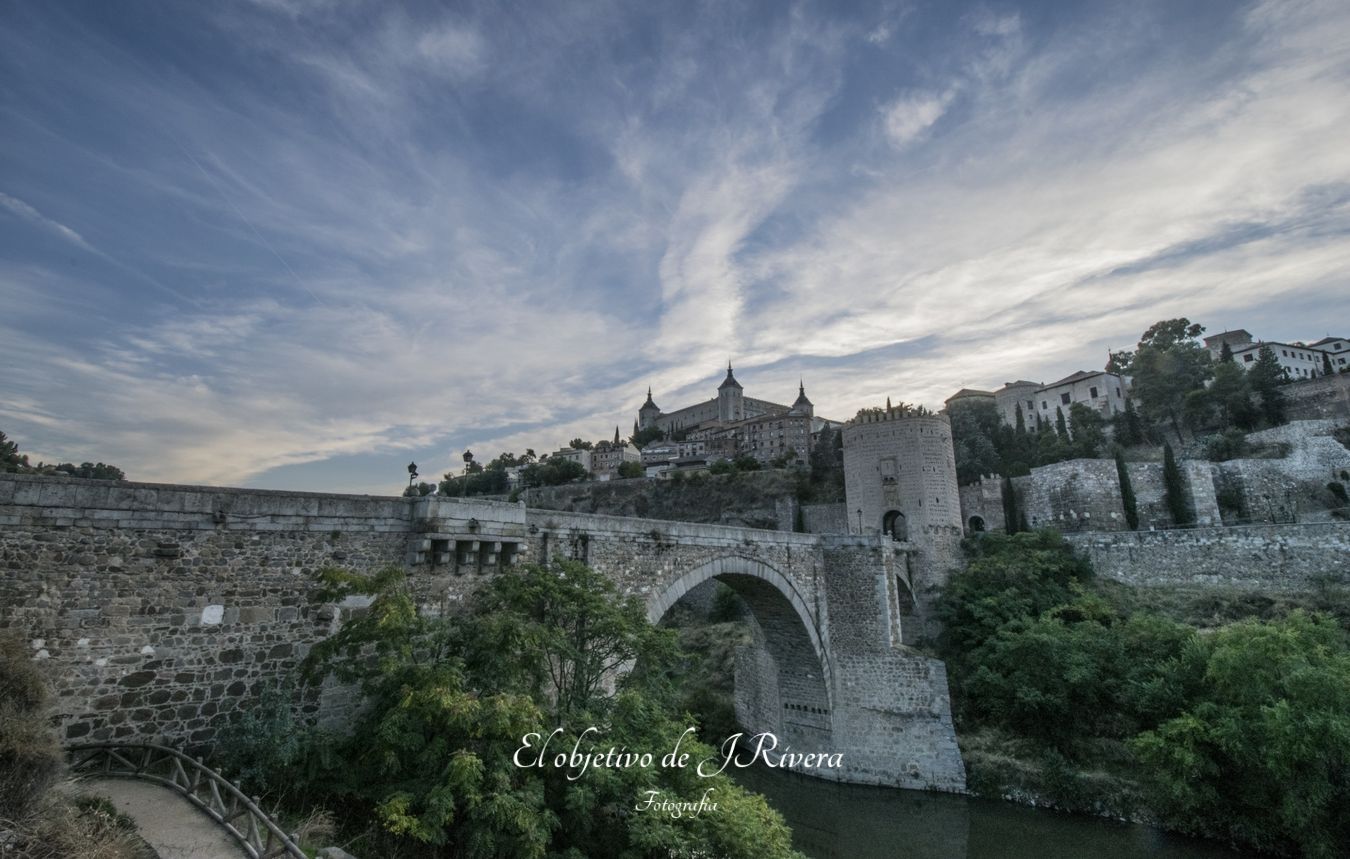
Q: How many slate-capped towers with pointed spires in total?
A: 3